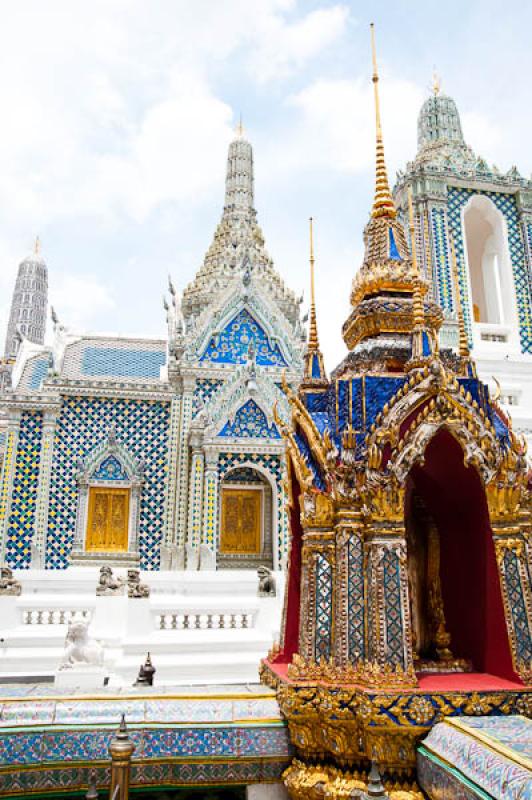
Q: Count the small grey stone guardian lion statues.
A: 4